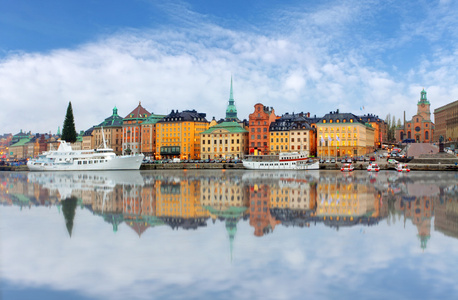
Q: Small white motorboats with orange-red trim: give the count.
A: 3